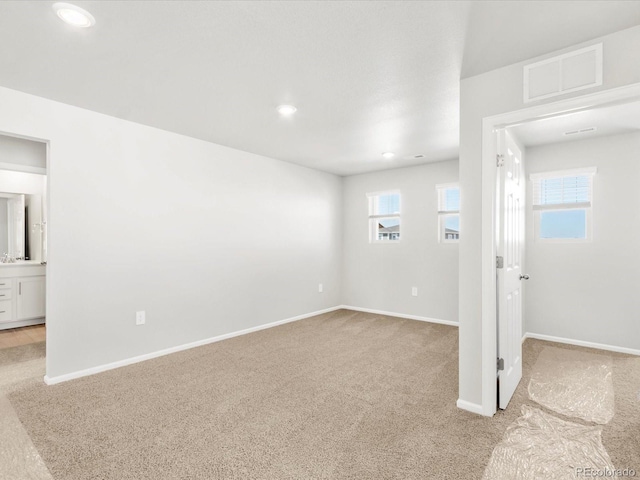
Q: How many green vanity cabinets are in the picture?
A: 0